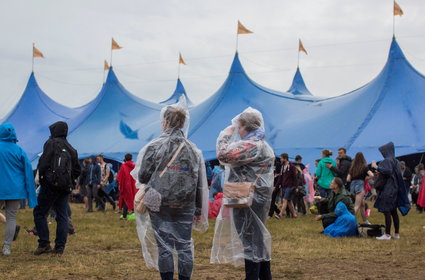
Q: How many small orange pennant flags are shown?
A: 7